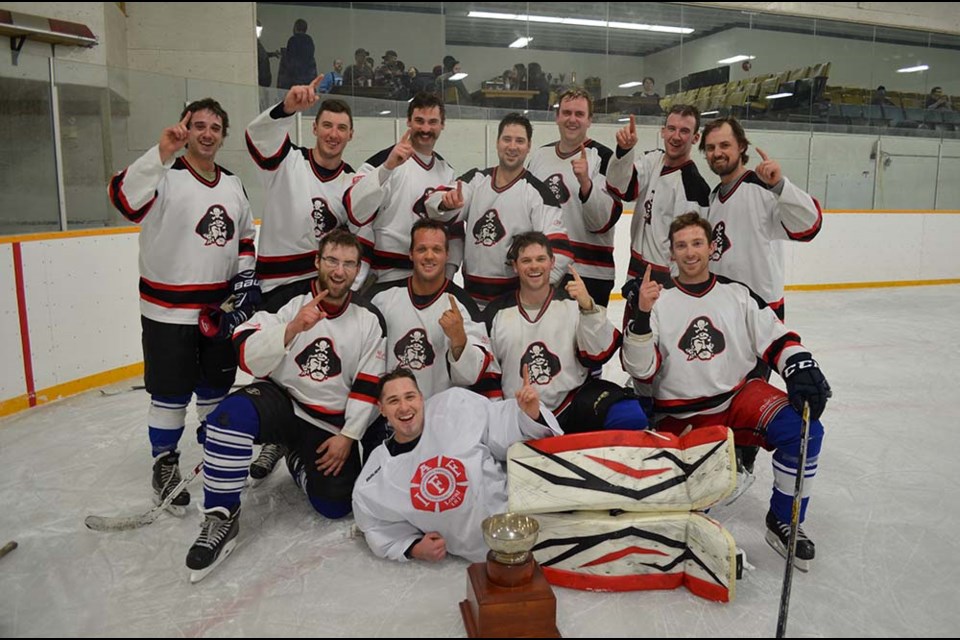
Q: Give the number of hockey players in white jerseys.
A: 12